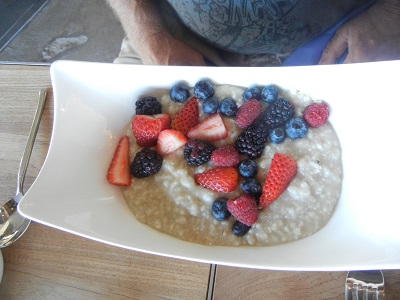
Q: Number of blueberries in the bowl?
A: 12